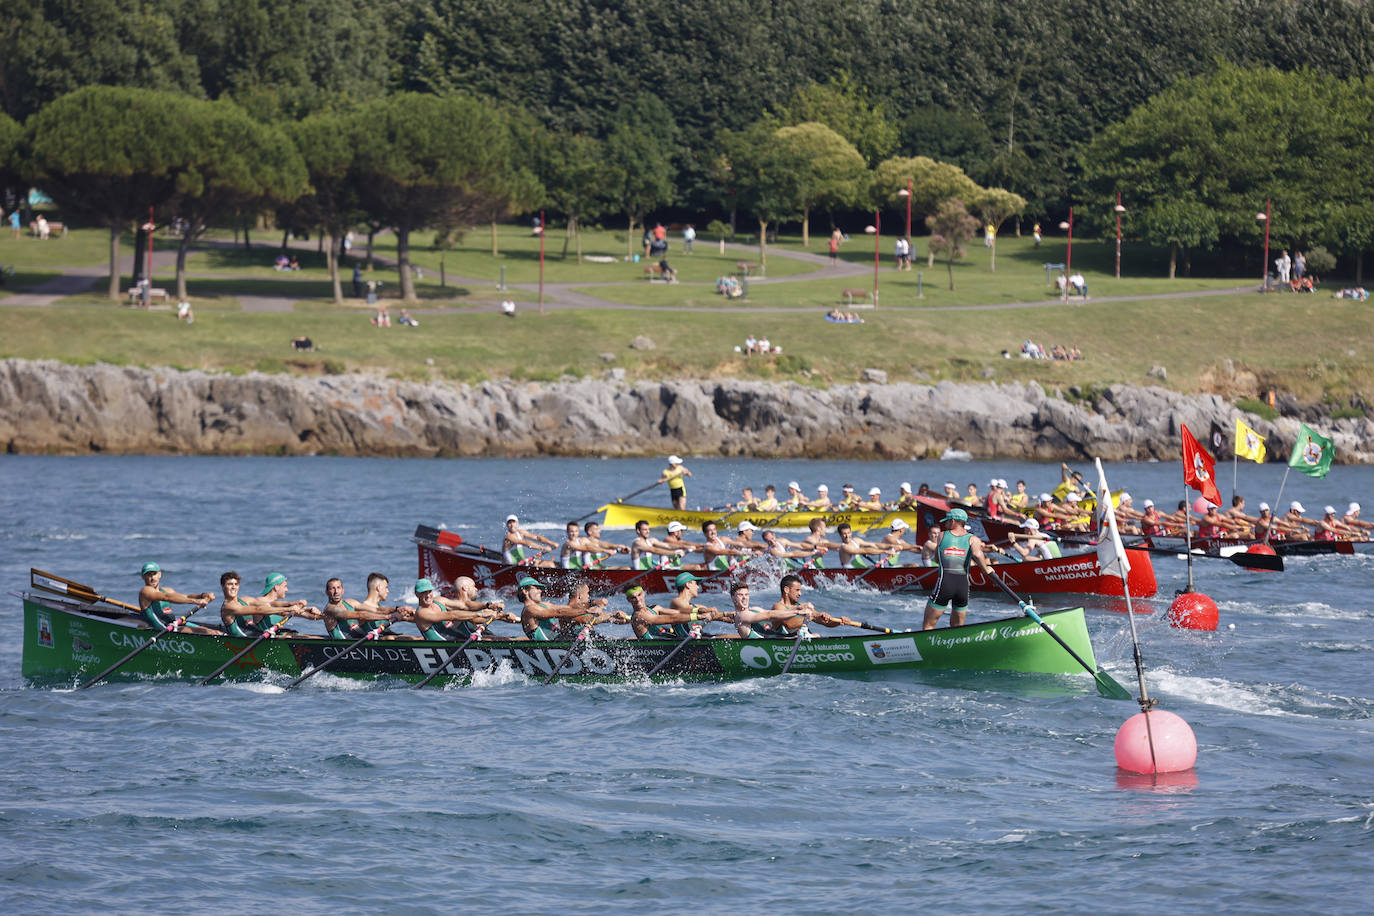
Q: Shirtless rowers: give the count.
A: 0